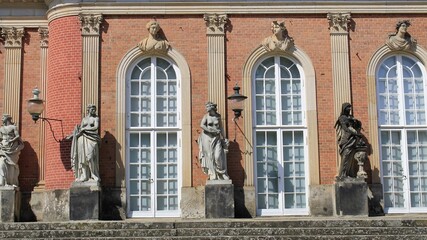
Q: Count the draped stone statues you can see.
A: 4